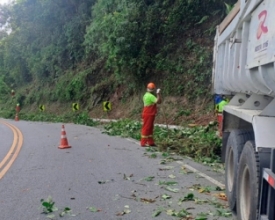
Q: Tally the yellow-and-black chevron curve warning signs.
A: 3